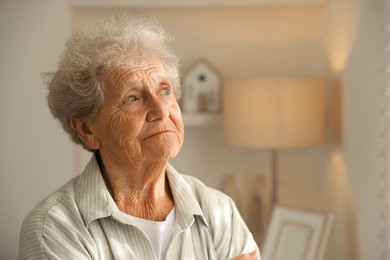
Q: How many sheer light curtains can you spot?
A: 0